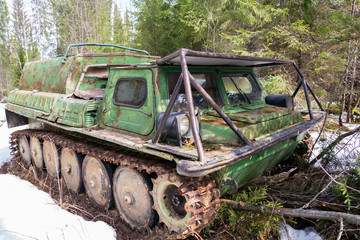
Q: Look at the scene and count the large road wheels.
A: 6